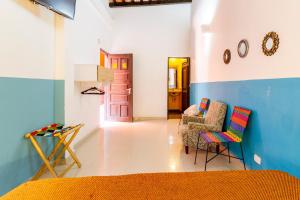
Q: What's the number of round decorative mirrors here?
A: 3